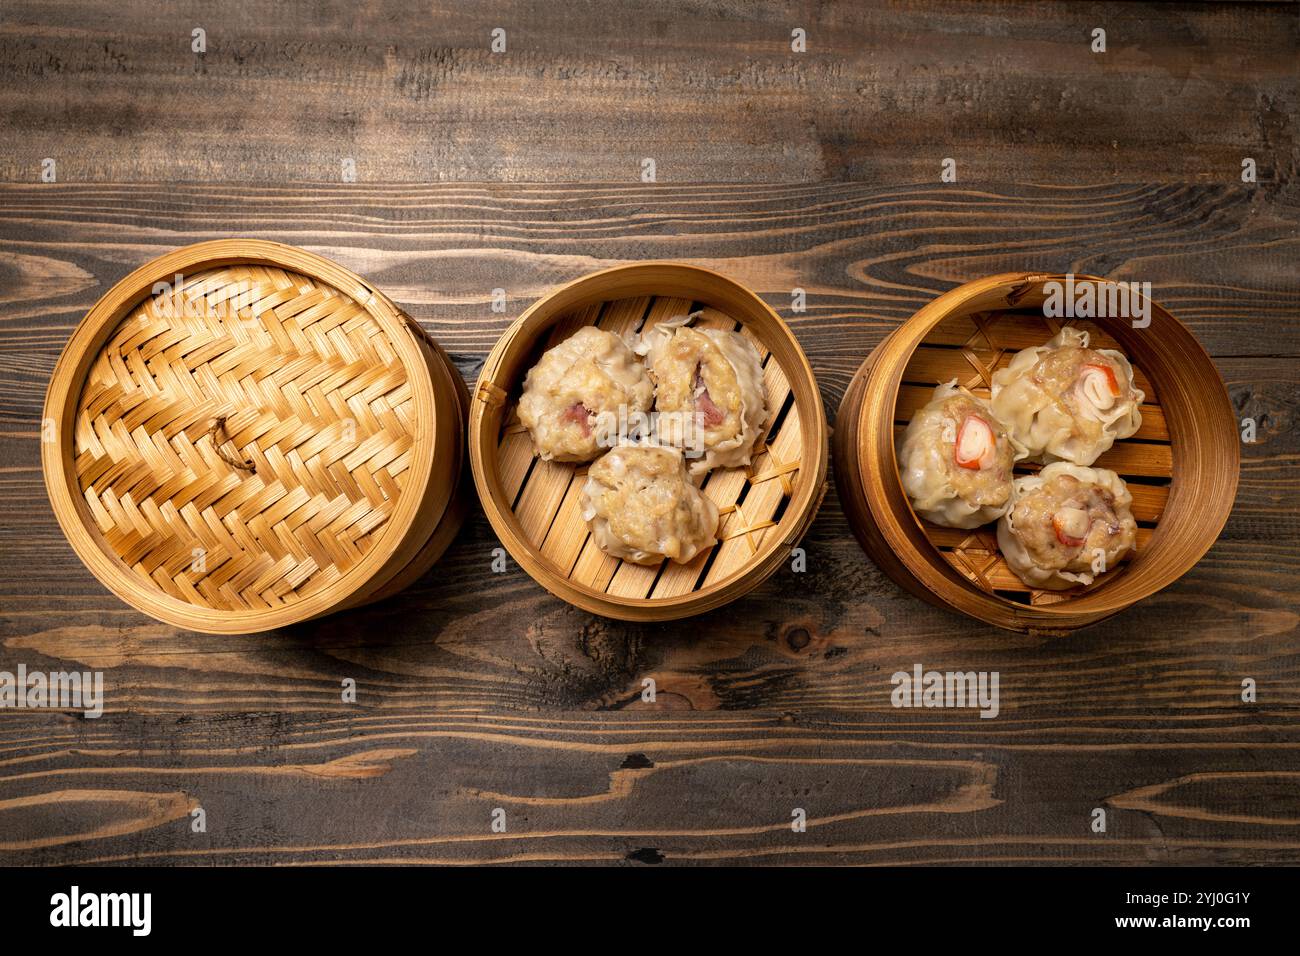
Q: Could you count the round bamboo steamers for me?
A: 3